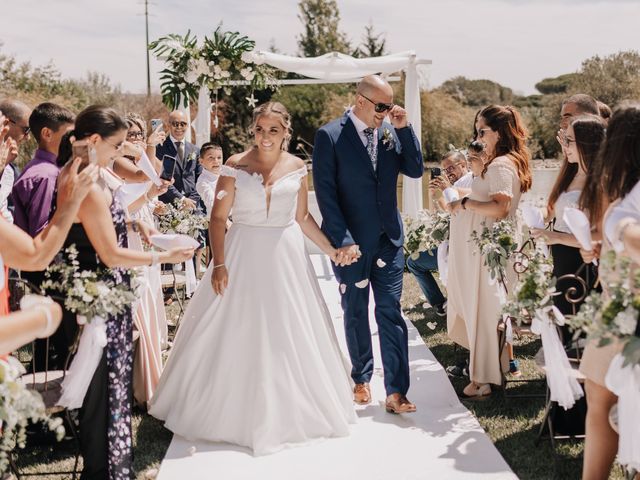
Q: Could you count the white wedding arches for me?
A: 1